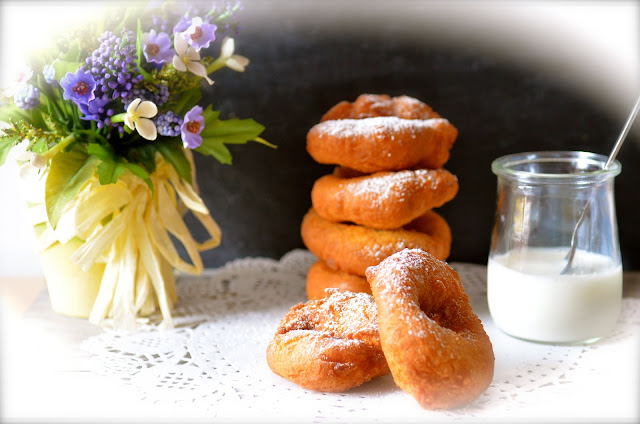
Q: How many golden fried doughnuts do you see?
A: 6